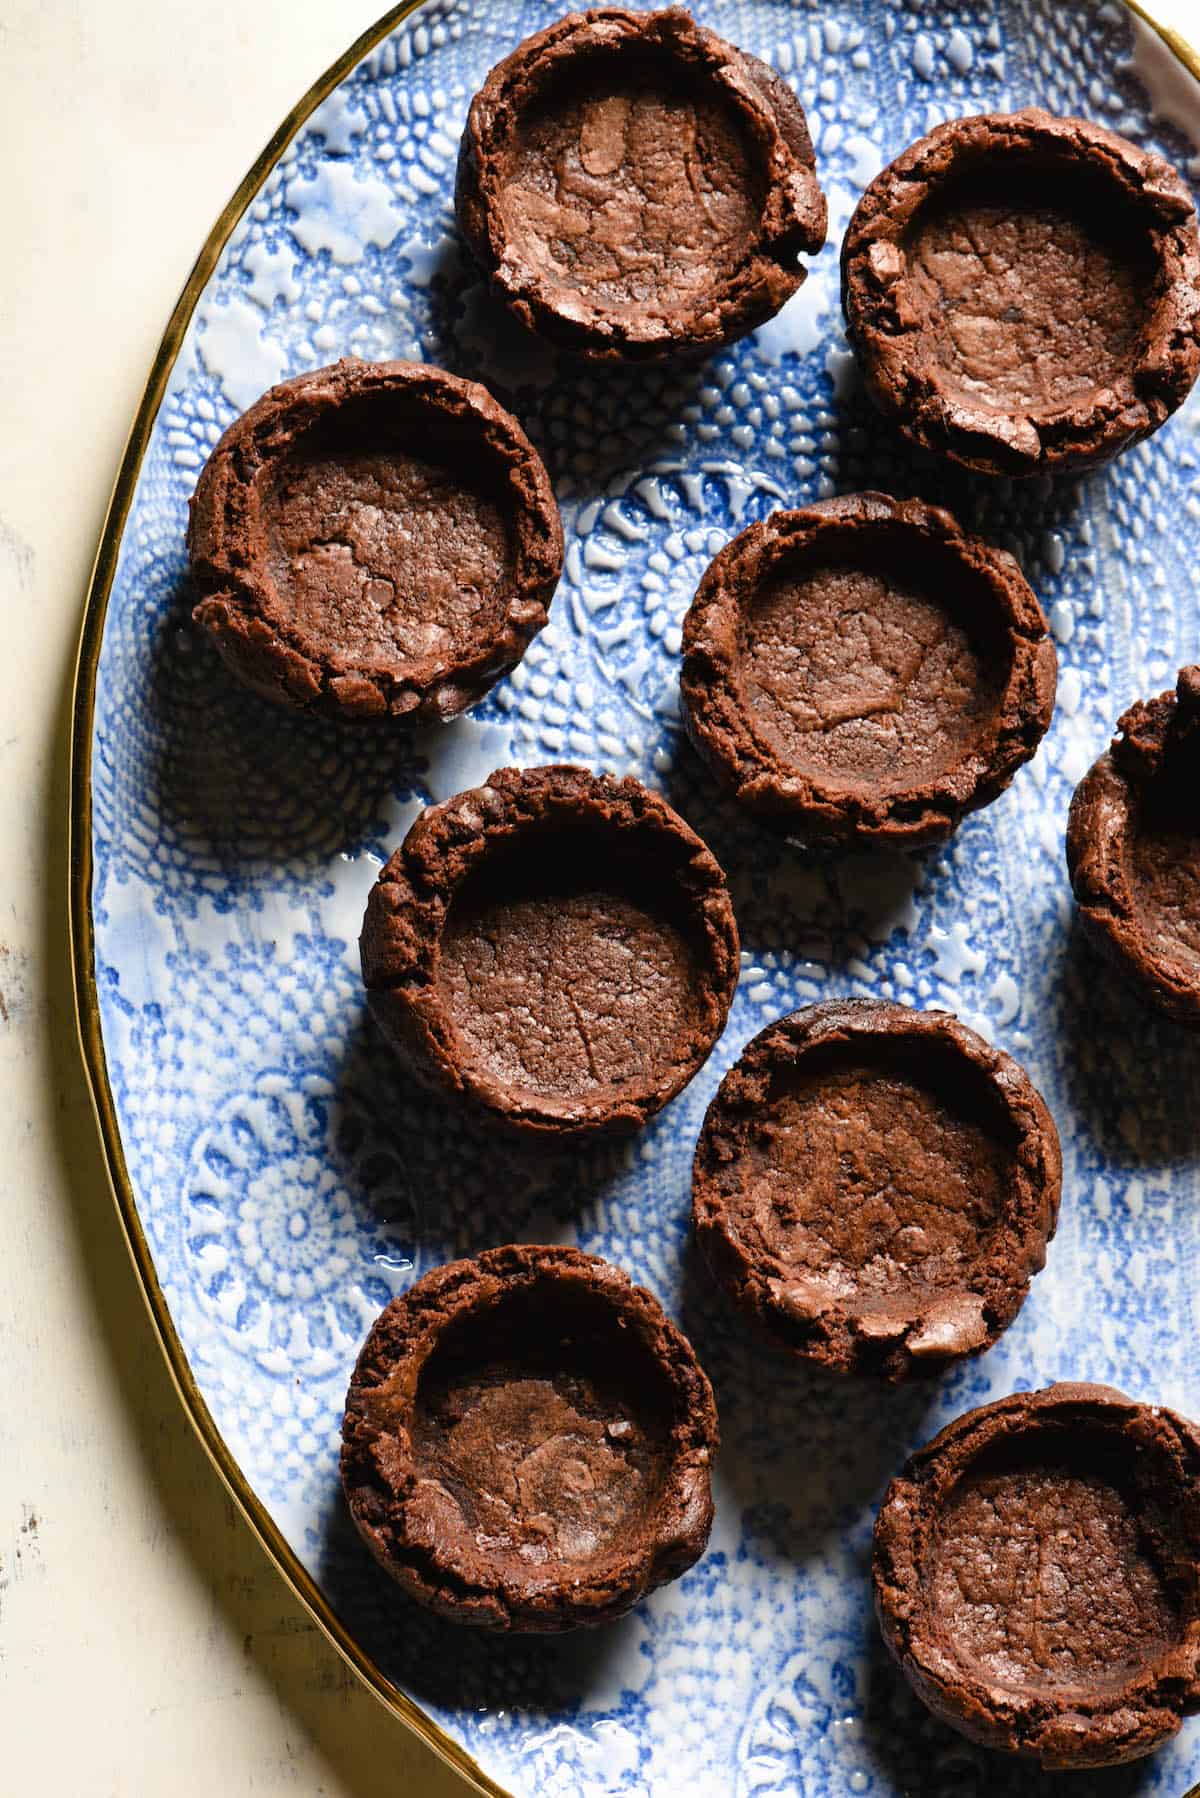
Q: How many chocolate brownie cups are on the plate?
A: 9